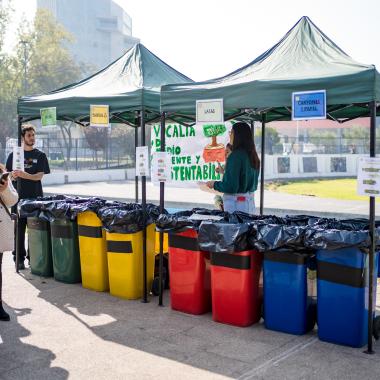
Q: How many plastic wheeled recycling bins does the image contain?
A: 8